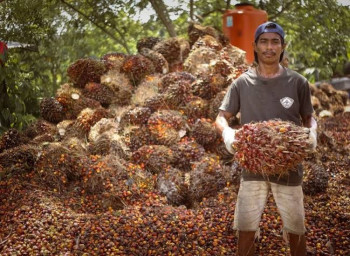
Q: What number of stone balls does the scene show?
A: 0